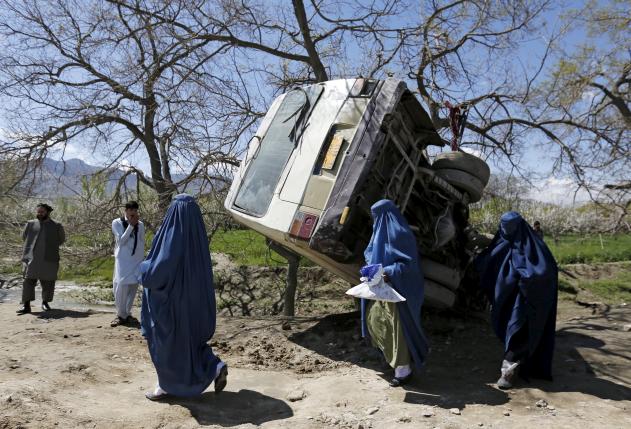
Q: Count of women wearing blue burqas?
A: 3